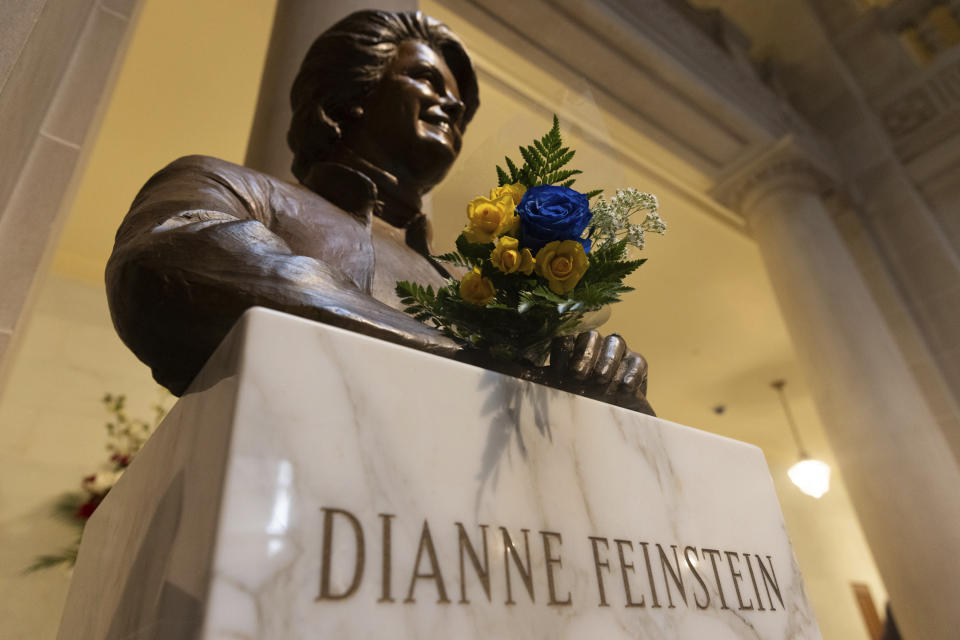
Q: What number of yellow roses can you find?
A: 5